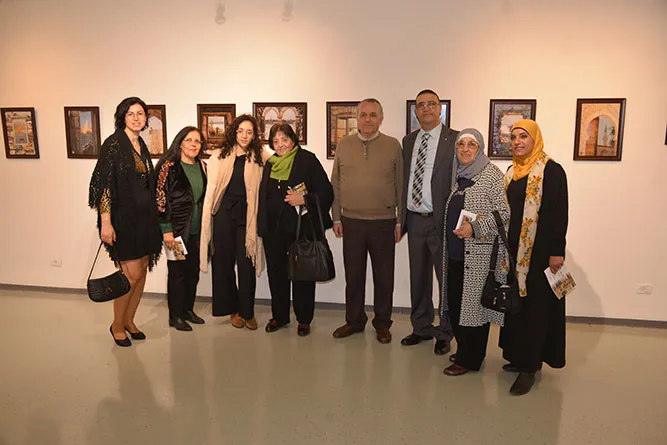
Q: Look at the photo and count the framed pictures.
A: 9